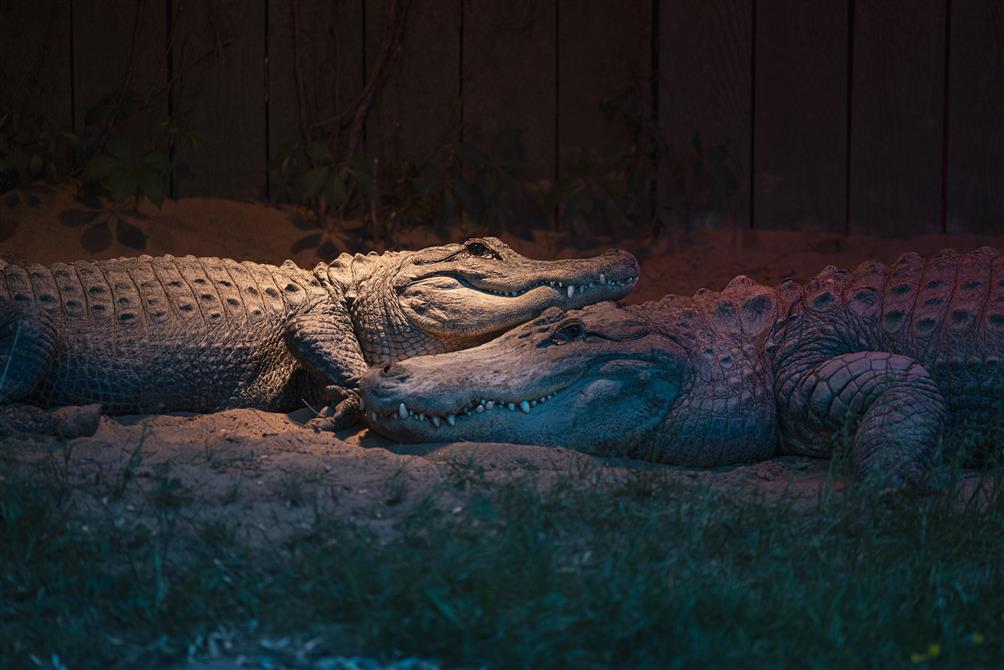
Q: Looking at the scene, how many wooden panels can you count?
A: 11